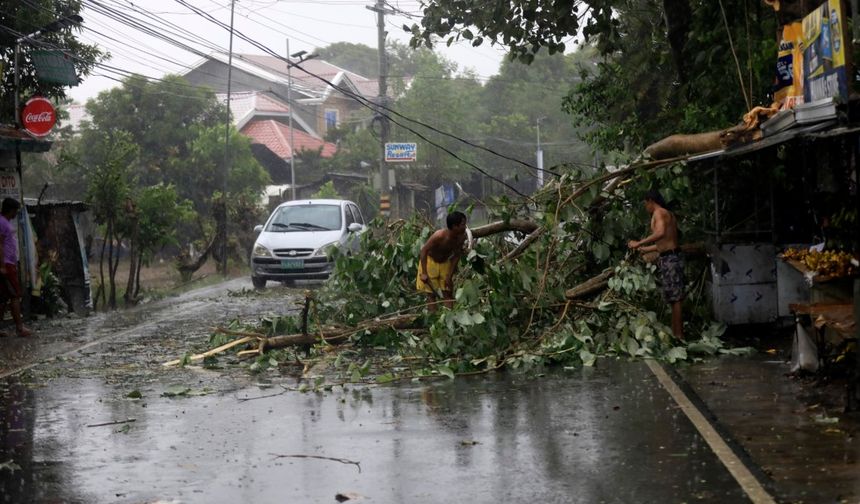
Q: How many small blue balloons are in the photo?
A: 0